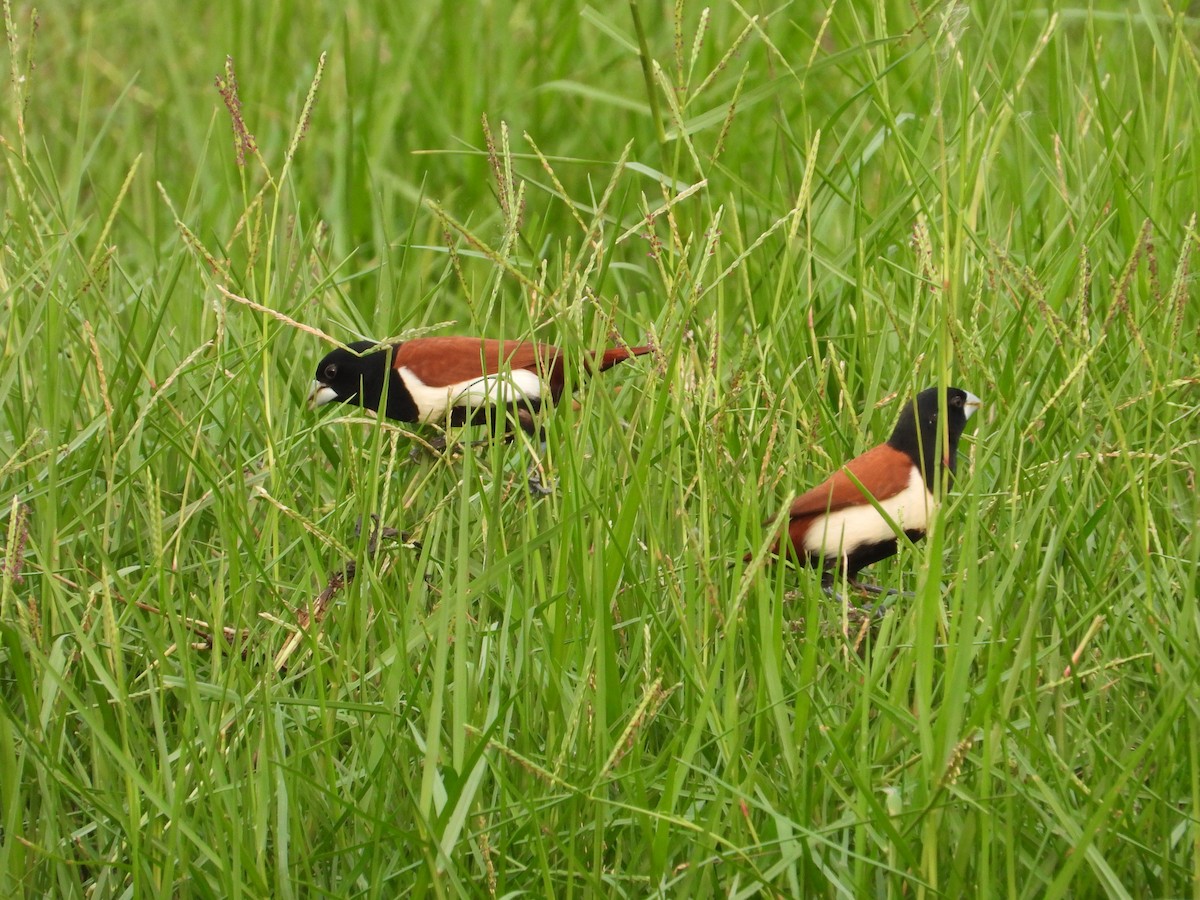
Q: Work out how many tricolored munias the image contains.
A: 2